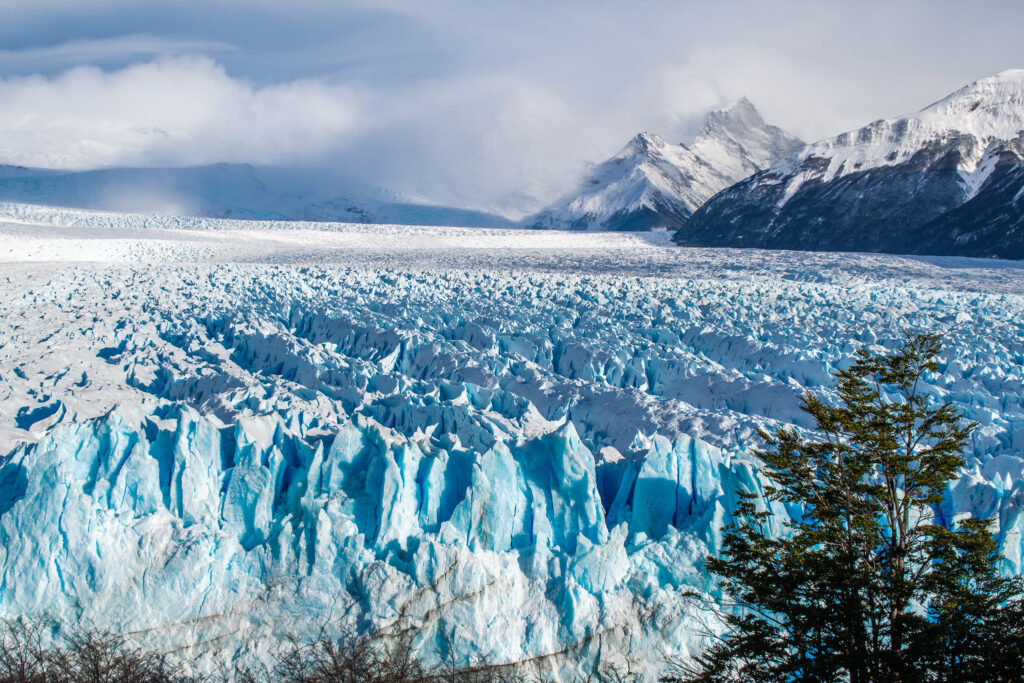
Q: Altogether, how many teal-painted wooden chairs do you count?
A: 0